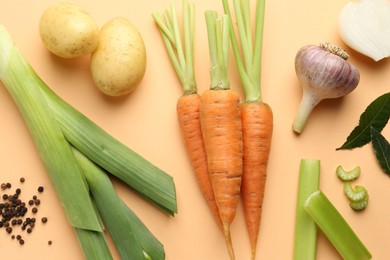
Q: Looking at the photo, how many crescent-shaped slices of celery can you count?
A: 3